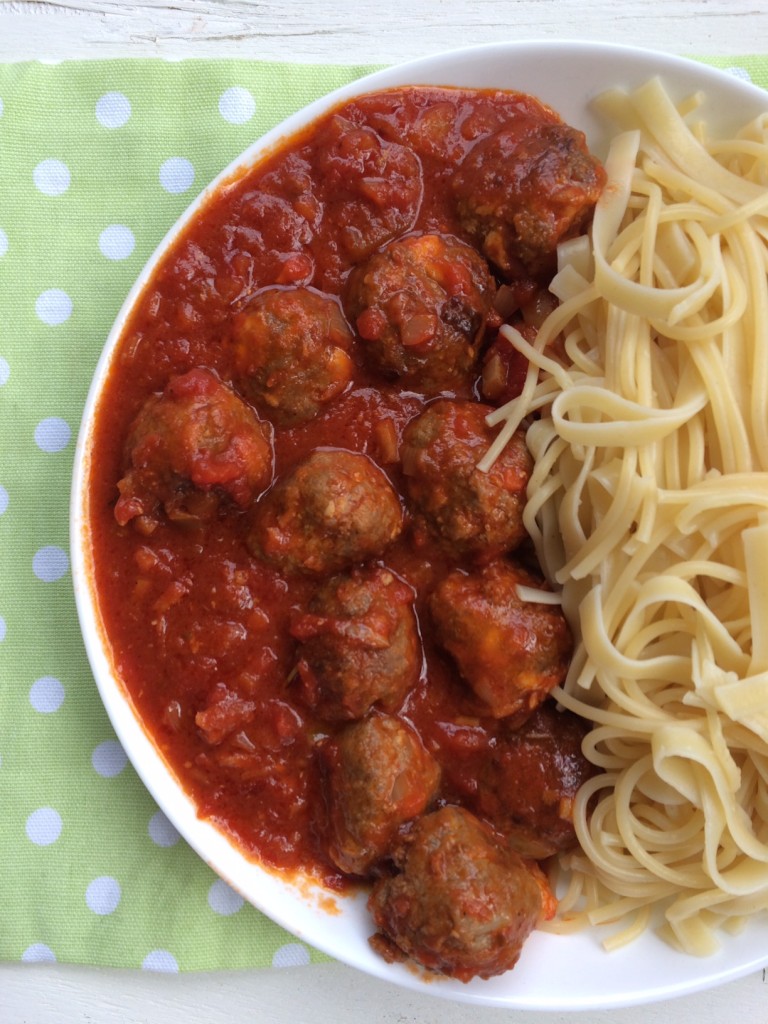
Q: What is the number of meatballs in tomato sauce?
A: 11